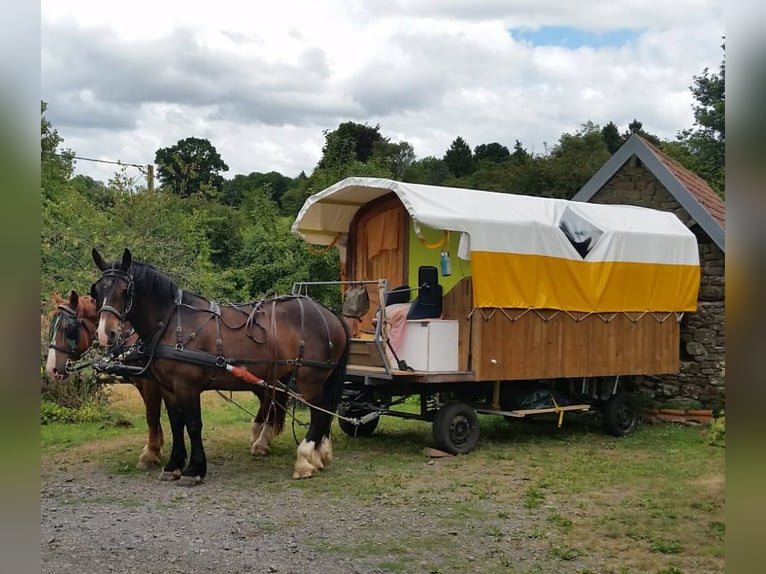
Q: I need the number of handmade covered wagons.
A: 1